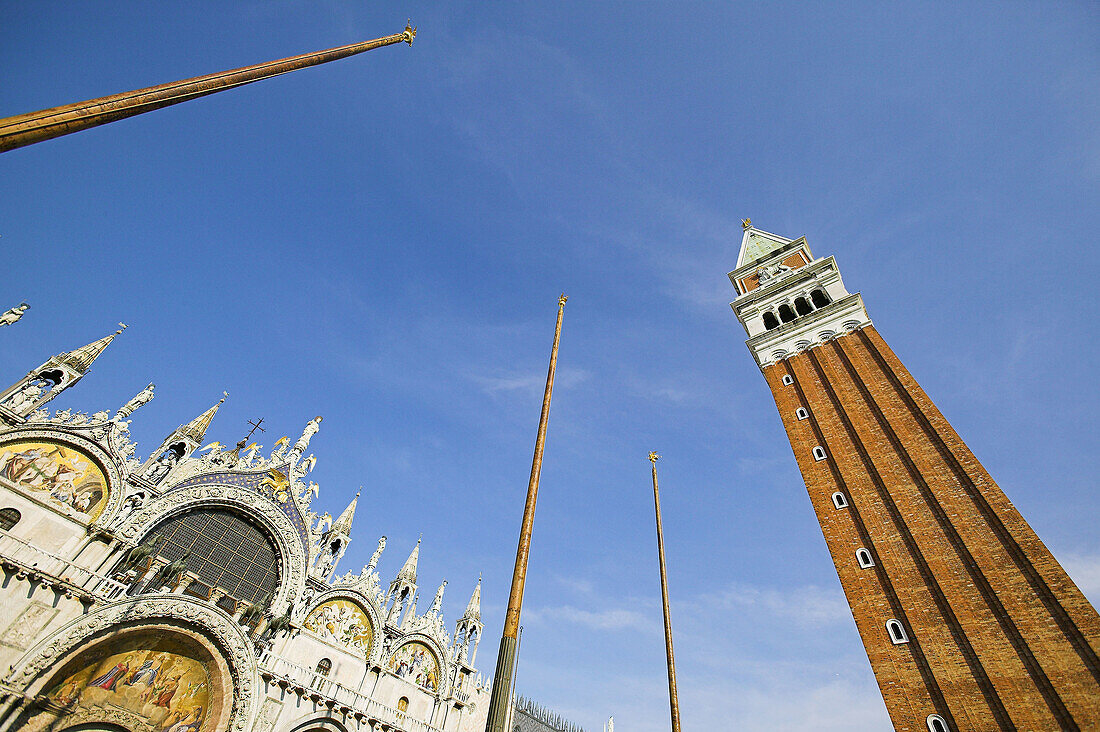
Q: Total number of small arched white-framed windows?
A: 7